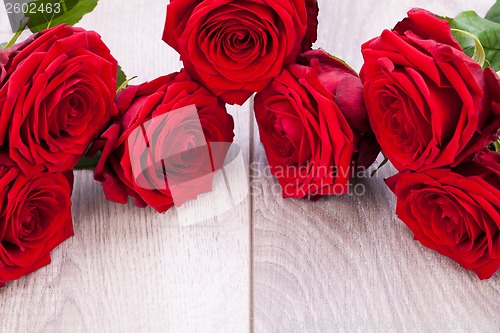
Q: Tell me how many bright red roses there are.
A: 7